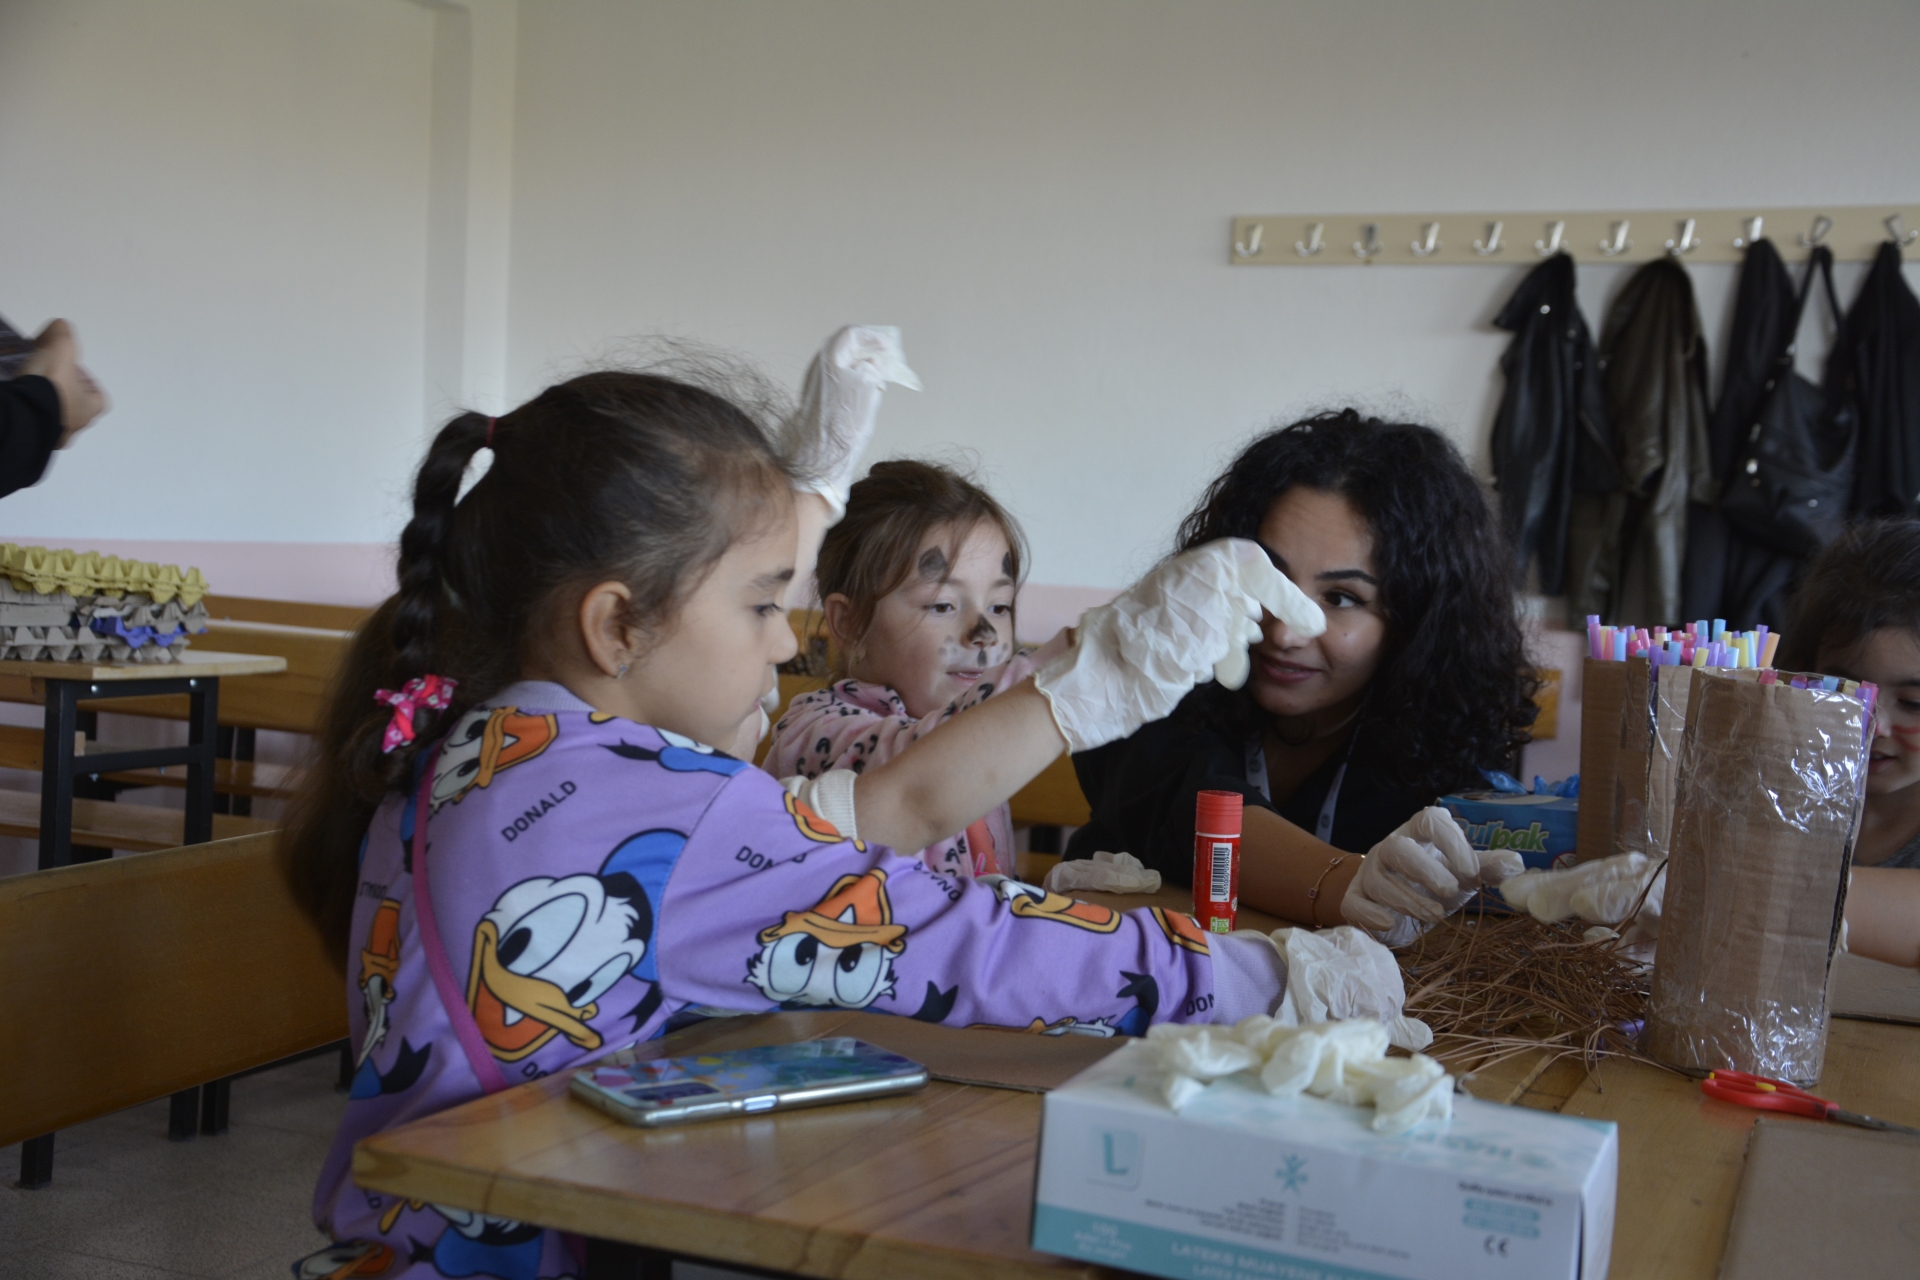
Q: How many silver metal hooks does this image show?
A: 11